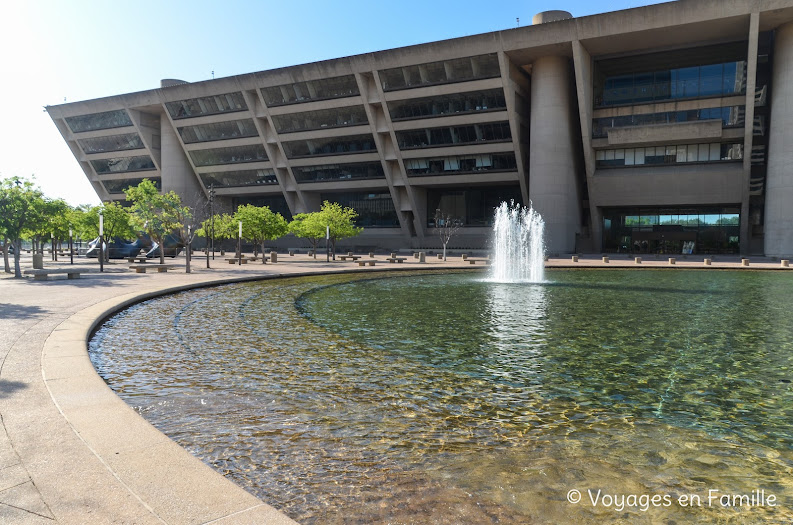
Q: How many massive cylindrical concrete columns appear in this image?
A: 3